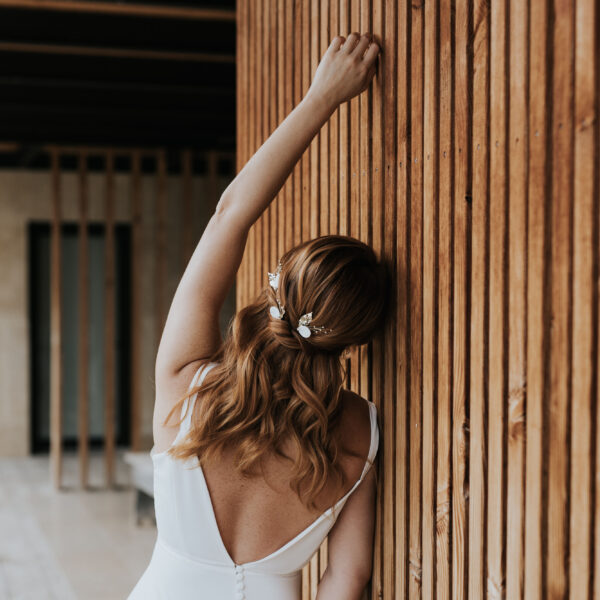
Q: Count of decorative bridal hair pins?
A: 3